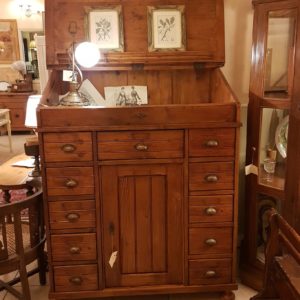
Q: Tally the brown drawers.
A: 11